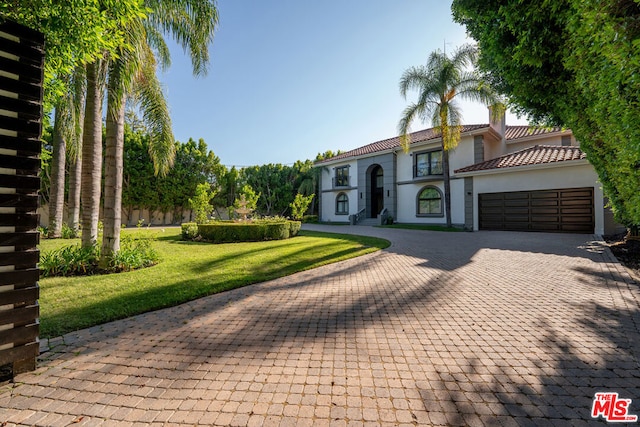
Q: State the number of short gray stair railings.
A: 2